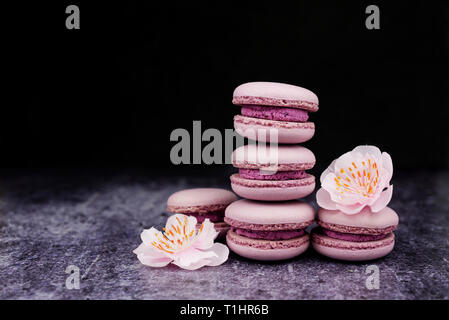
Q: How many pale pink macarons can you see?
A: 5